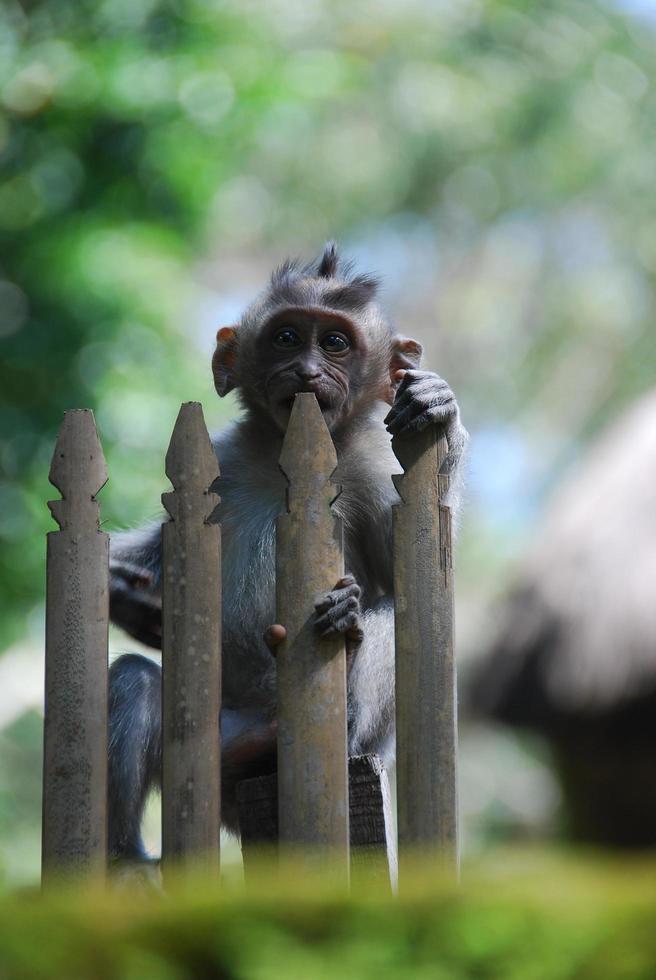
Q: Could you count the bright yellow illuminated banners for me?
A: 0